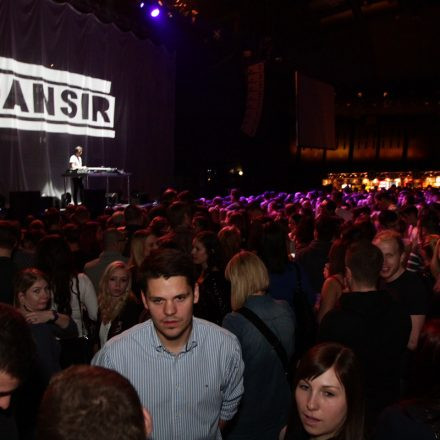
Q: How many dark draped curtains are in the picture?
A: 1